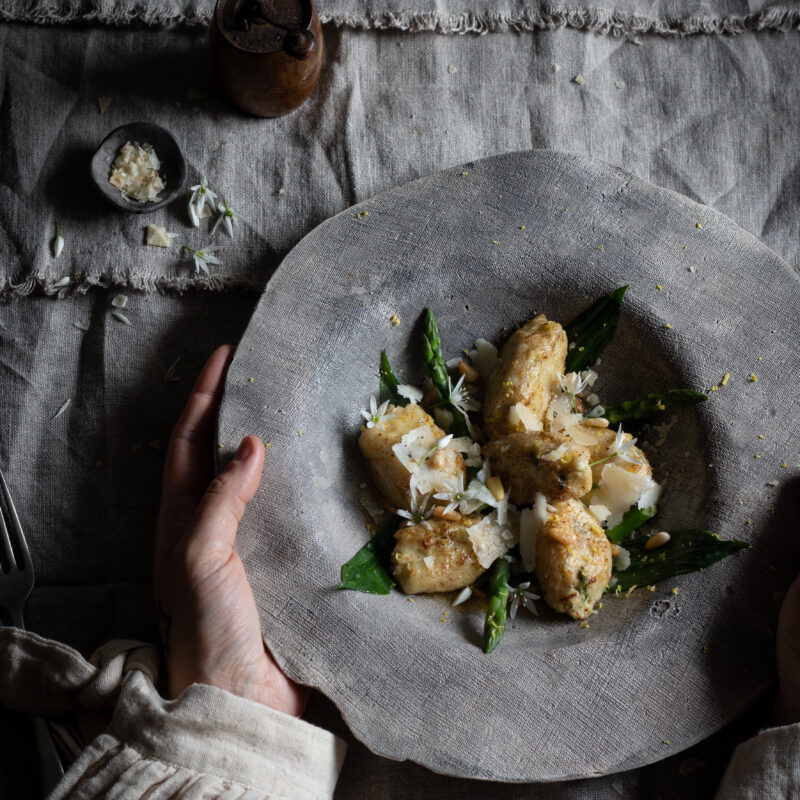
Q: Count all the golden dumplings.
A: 6